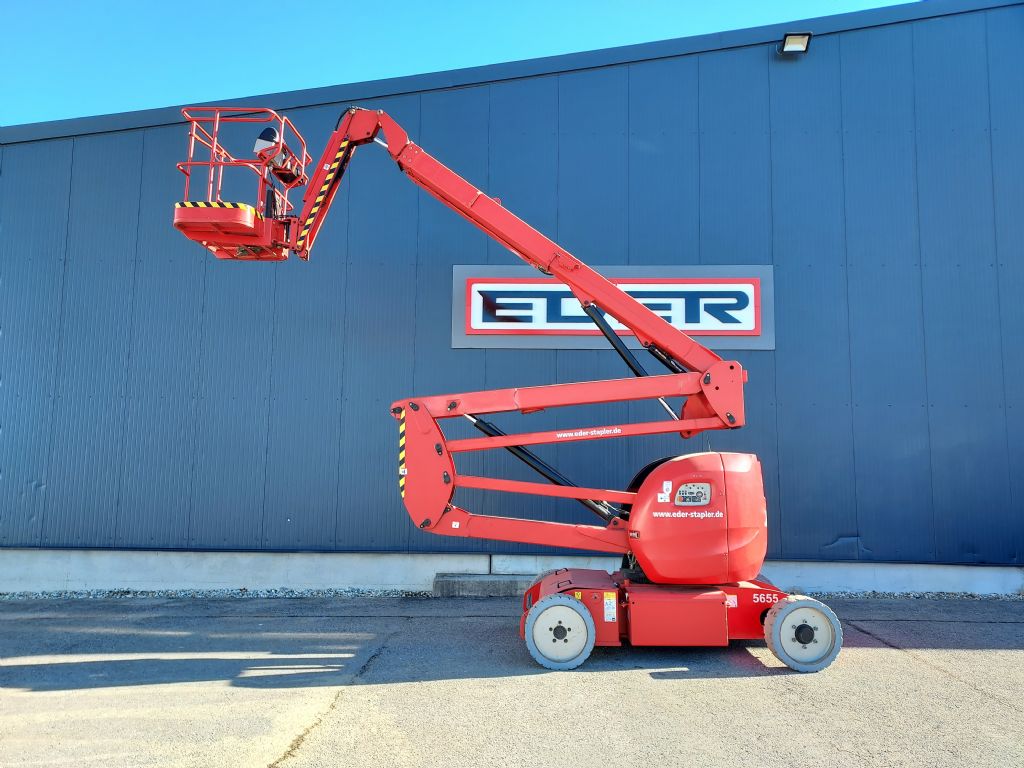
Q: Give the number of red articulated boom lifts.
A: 1